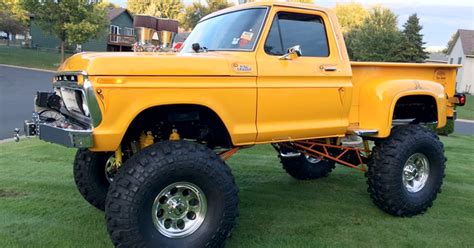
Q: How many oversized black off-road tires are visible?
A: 4